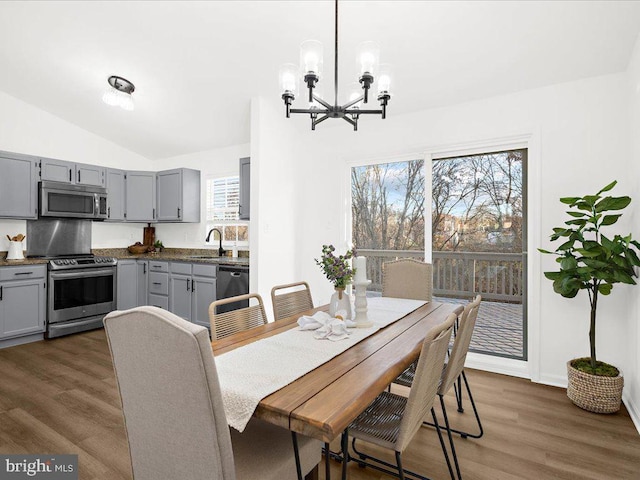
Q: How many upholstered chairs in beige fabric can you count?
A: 2